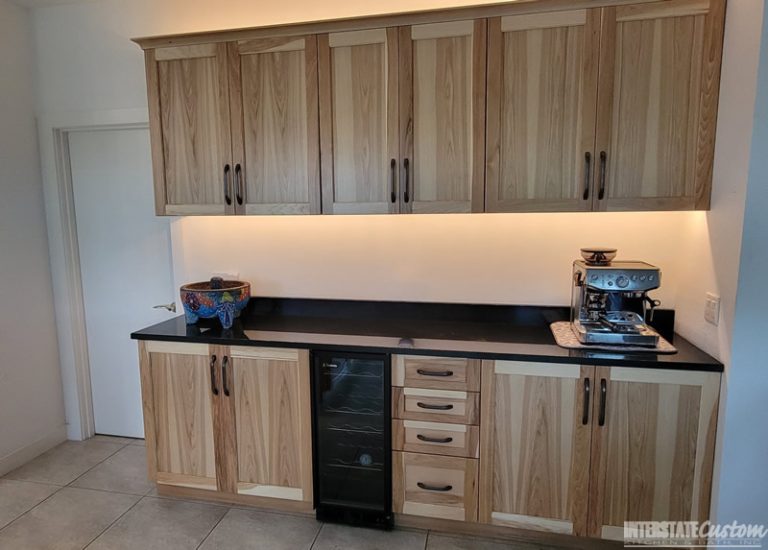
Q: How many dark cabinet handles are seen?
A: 14